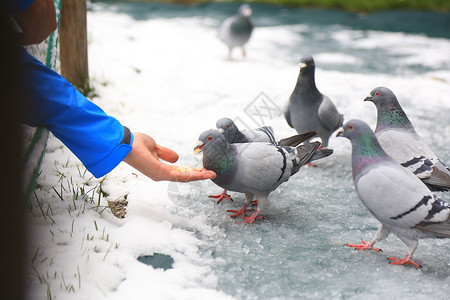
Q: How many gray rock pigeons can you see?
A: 6